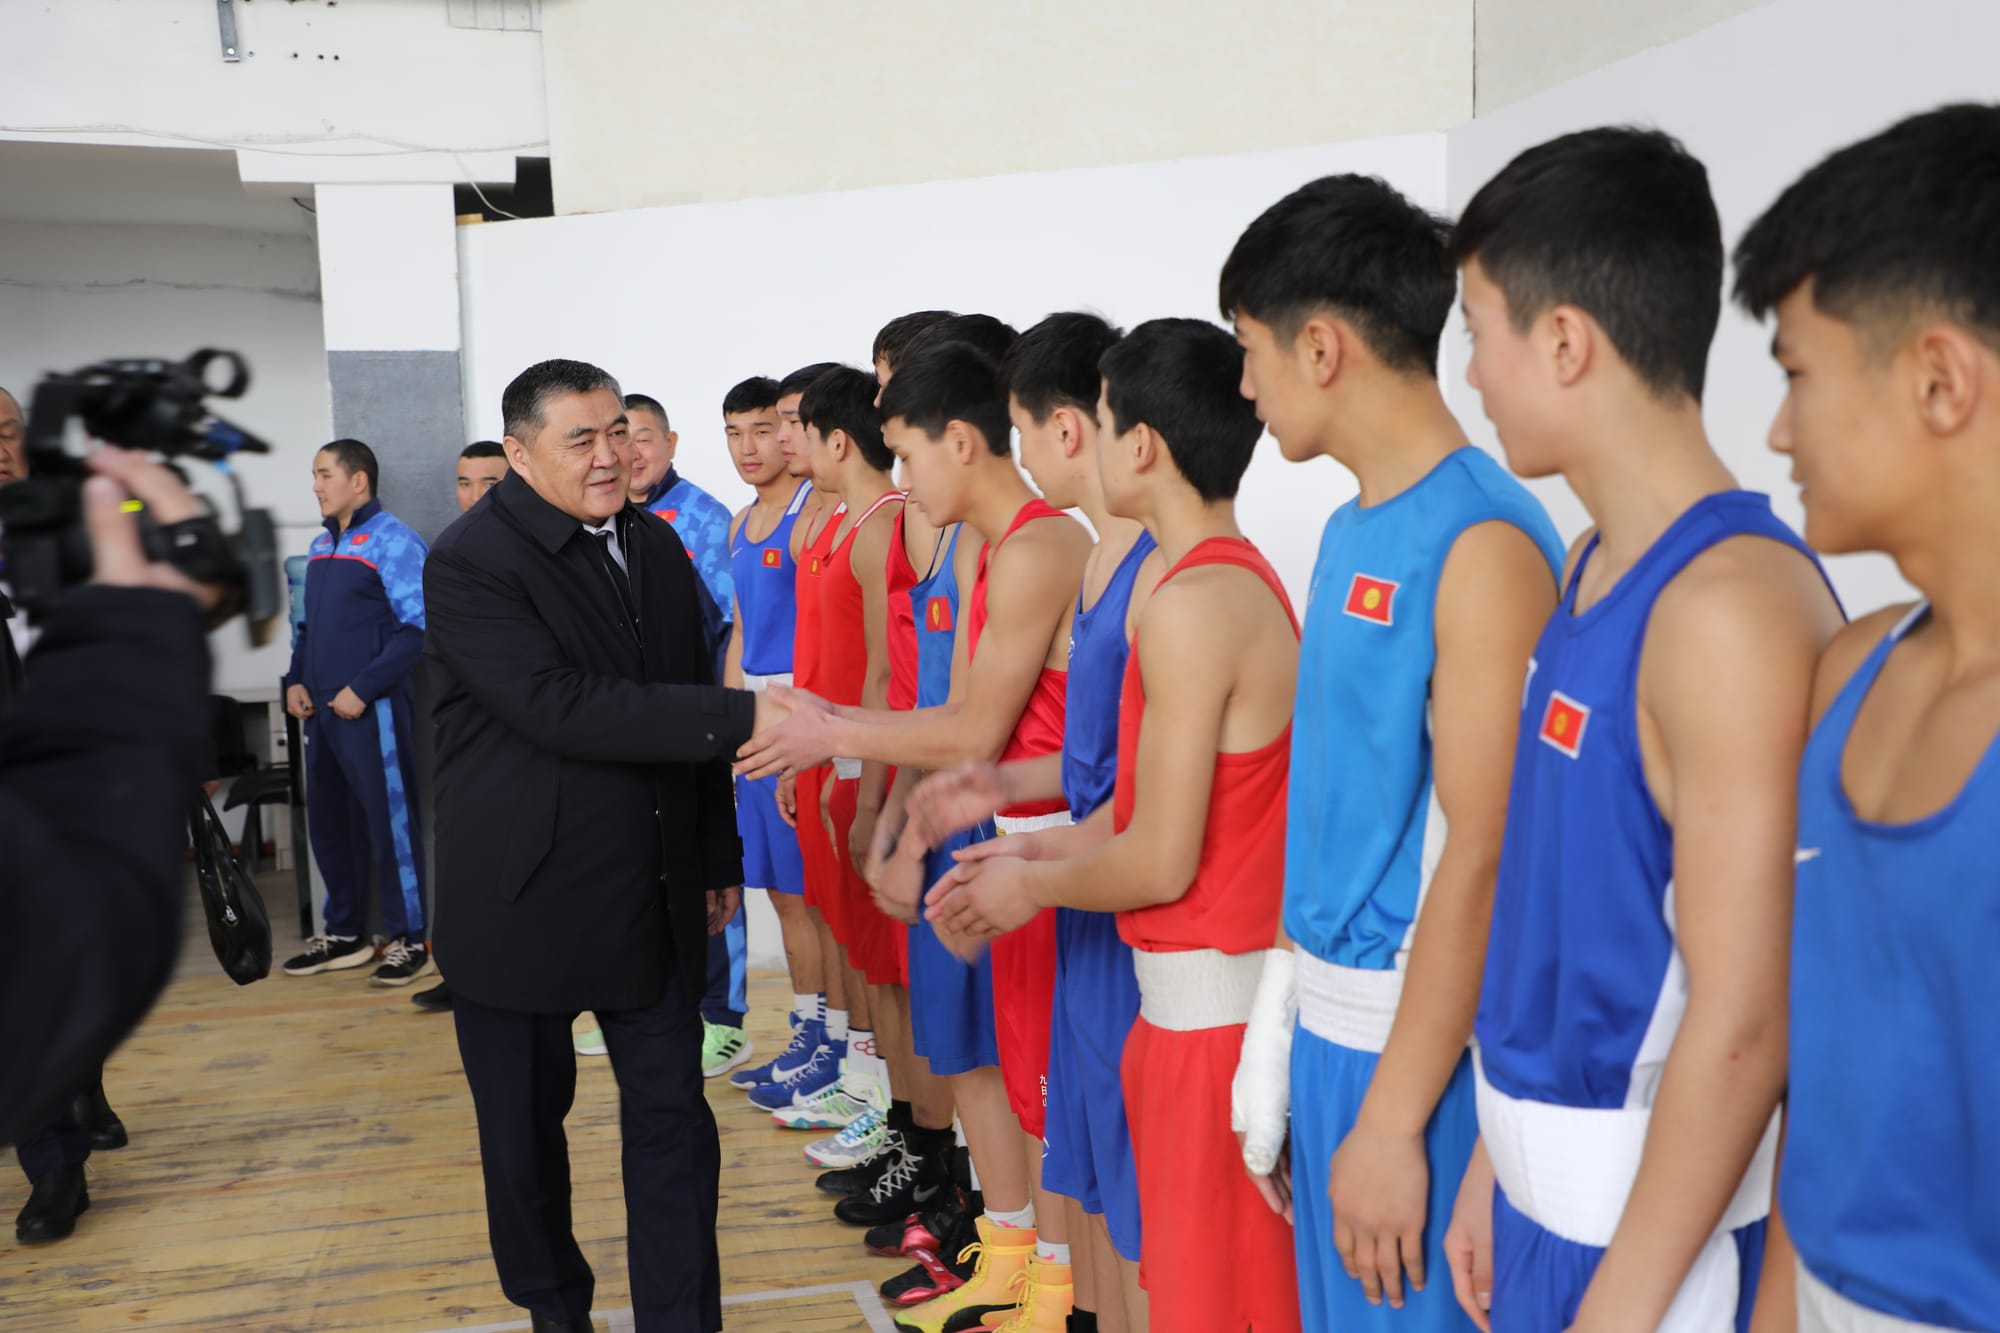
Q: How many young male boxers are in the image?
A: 11